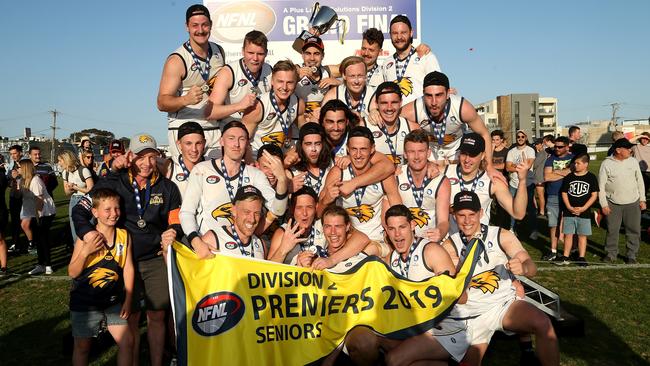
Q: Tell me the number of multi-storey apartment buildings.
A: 1